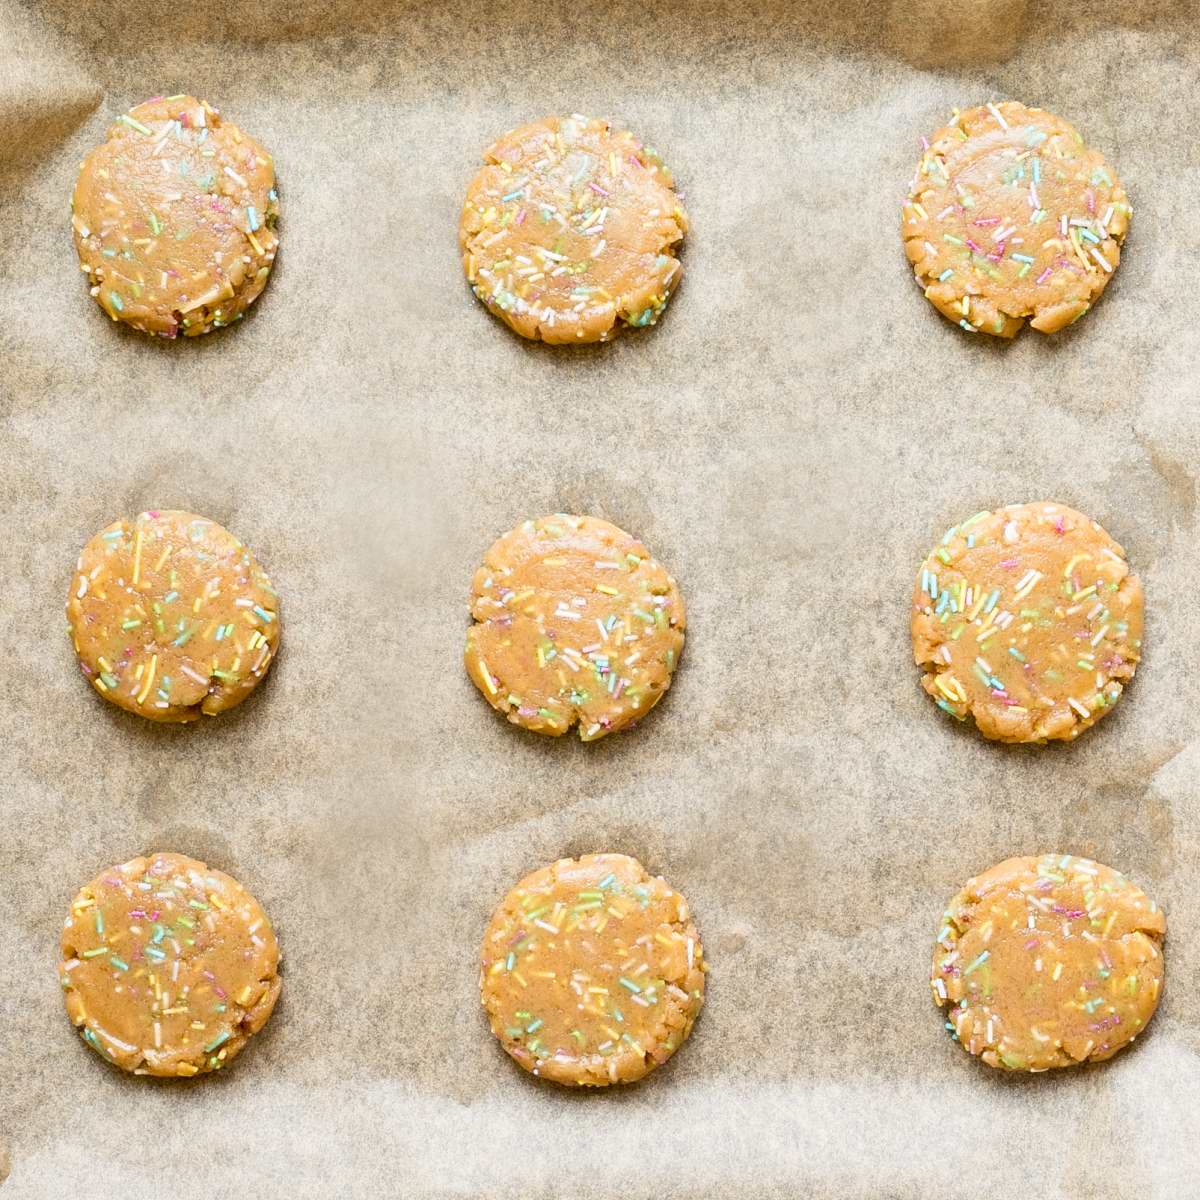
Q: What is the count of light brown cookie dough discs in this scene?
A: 9